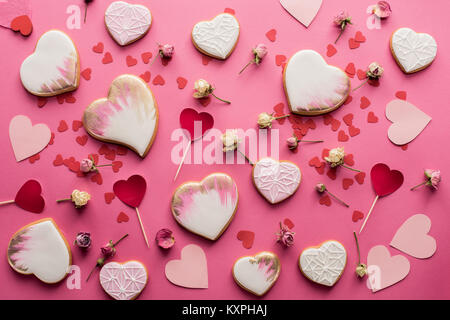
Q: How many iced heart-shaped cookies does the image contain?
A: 12